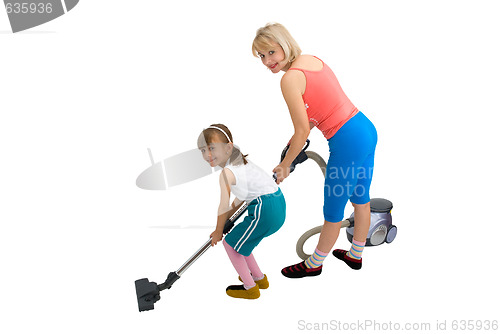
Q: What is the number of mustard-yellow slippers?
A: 2